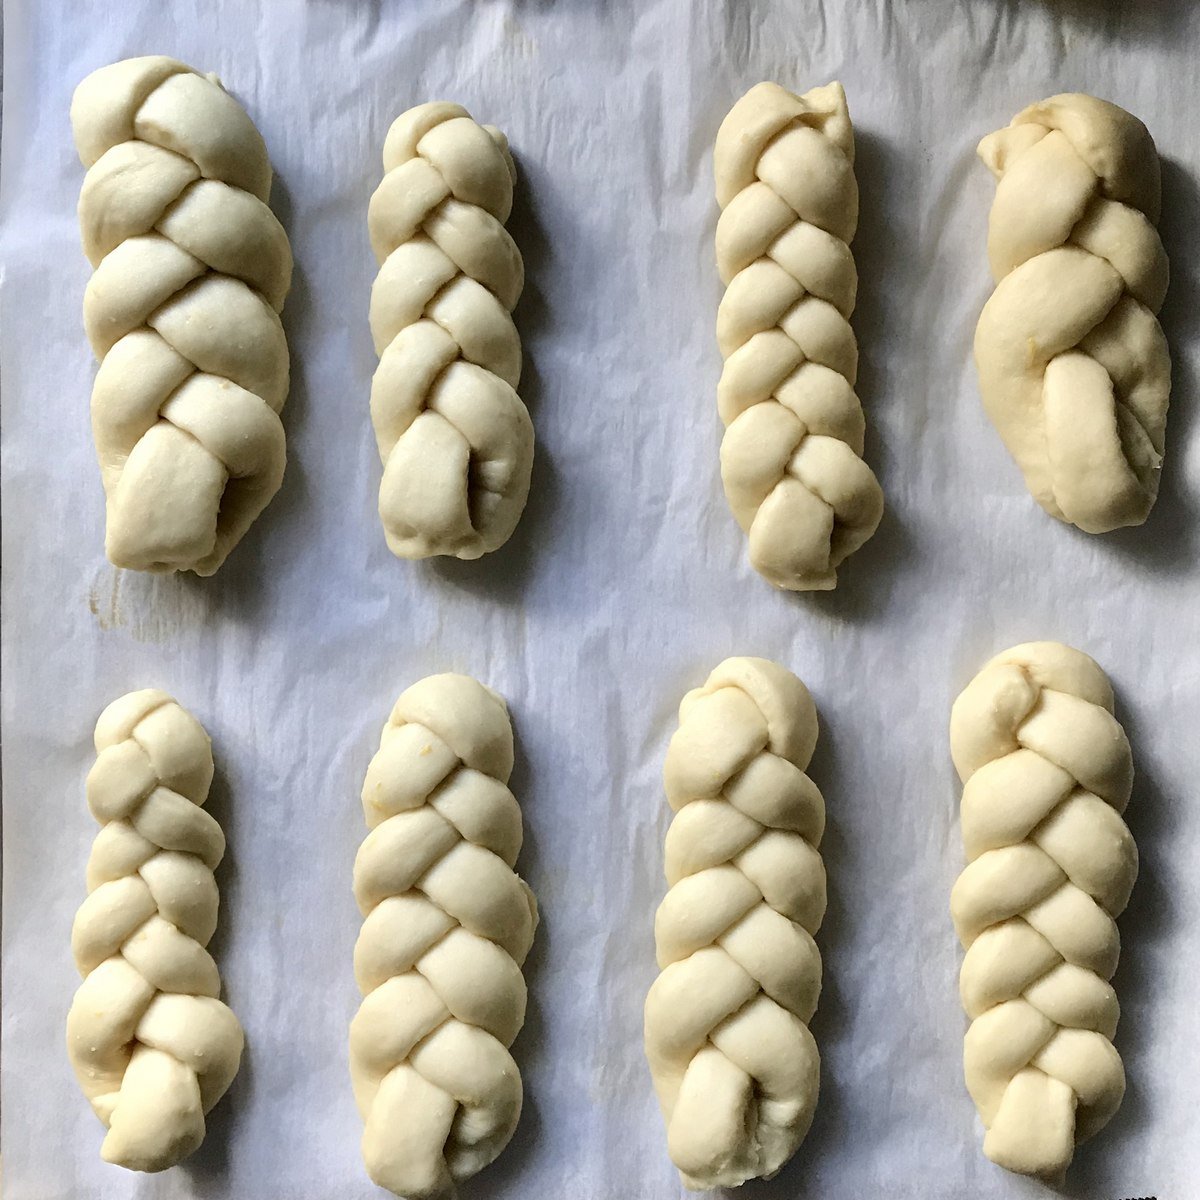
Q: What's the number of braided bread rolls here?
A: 8